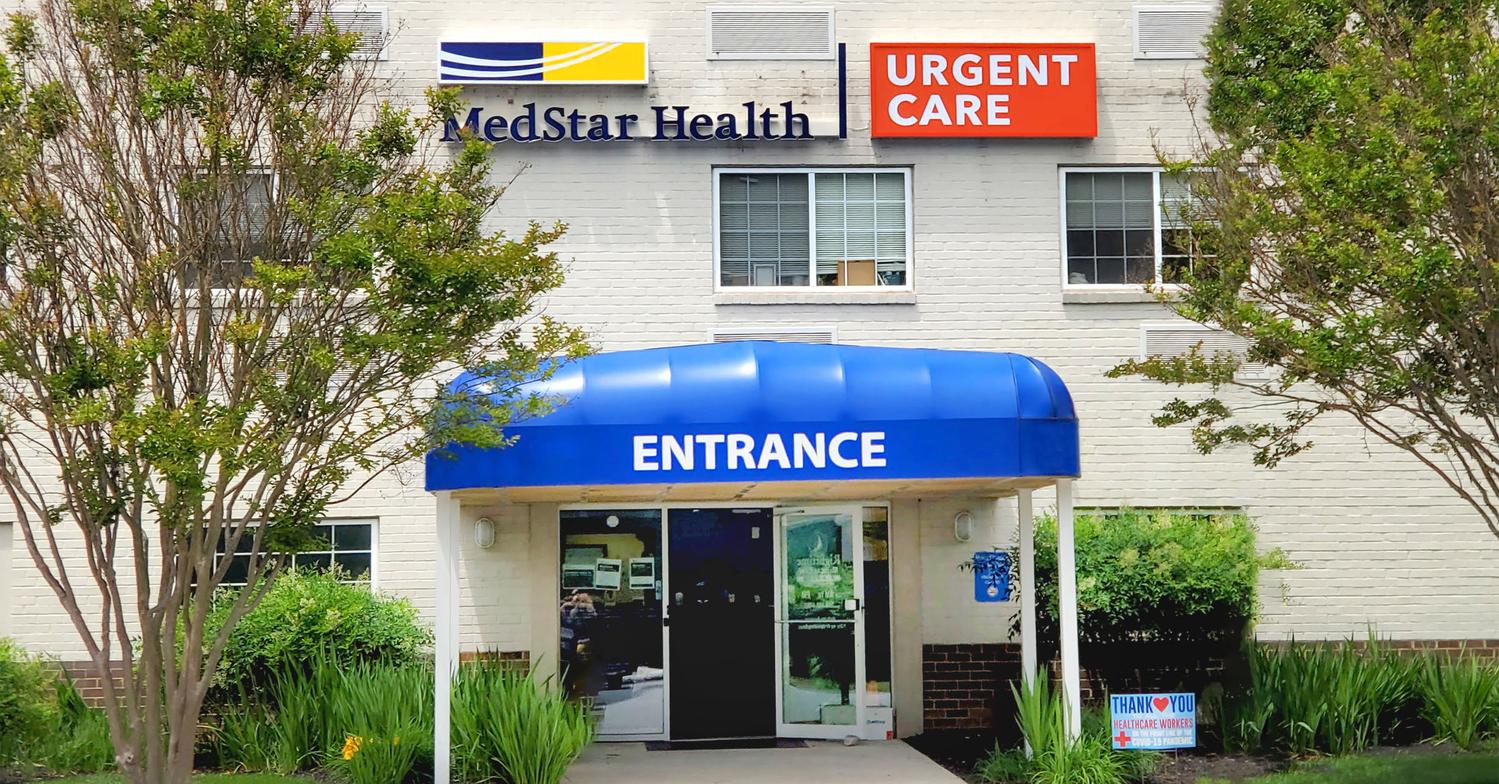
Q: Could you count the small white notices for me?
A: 3